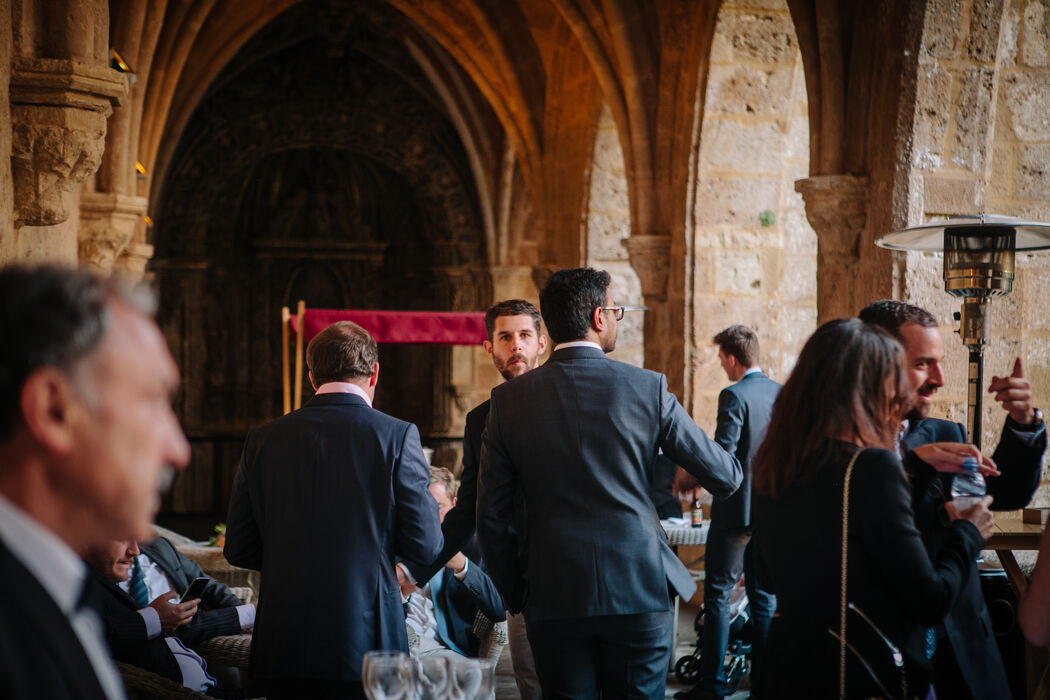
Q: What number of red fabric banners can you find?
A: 1